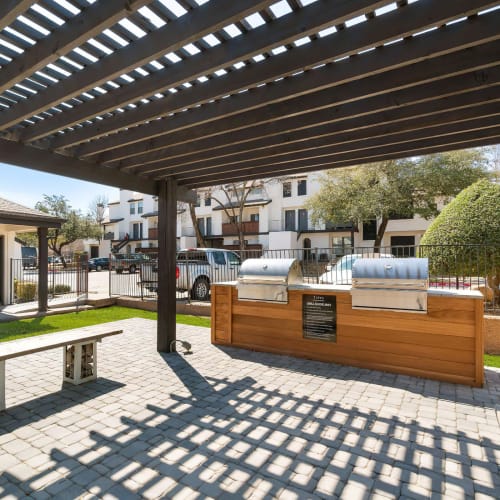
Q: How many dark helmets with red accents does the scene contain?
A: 0